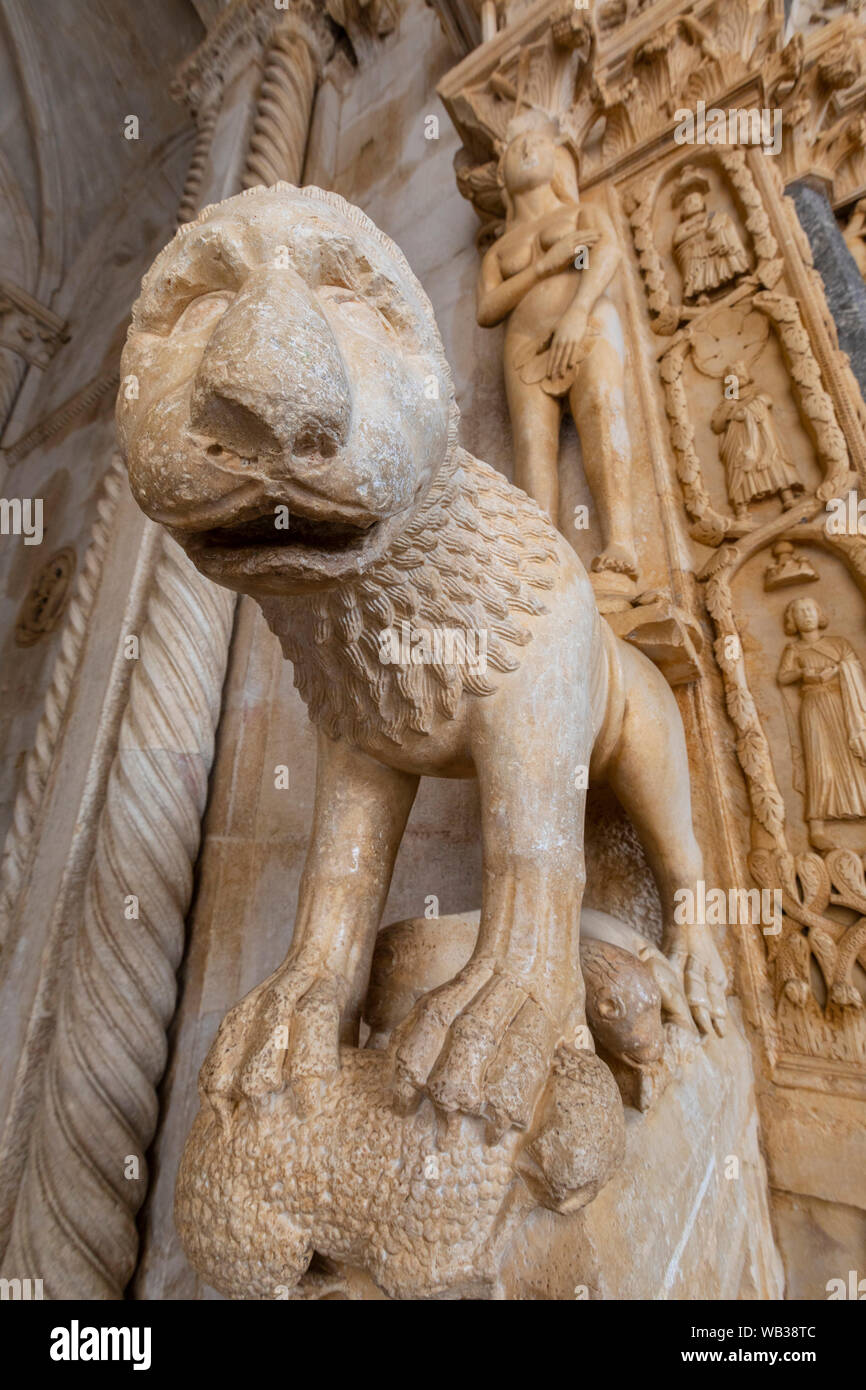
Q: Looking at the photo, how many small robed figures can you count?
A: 3